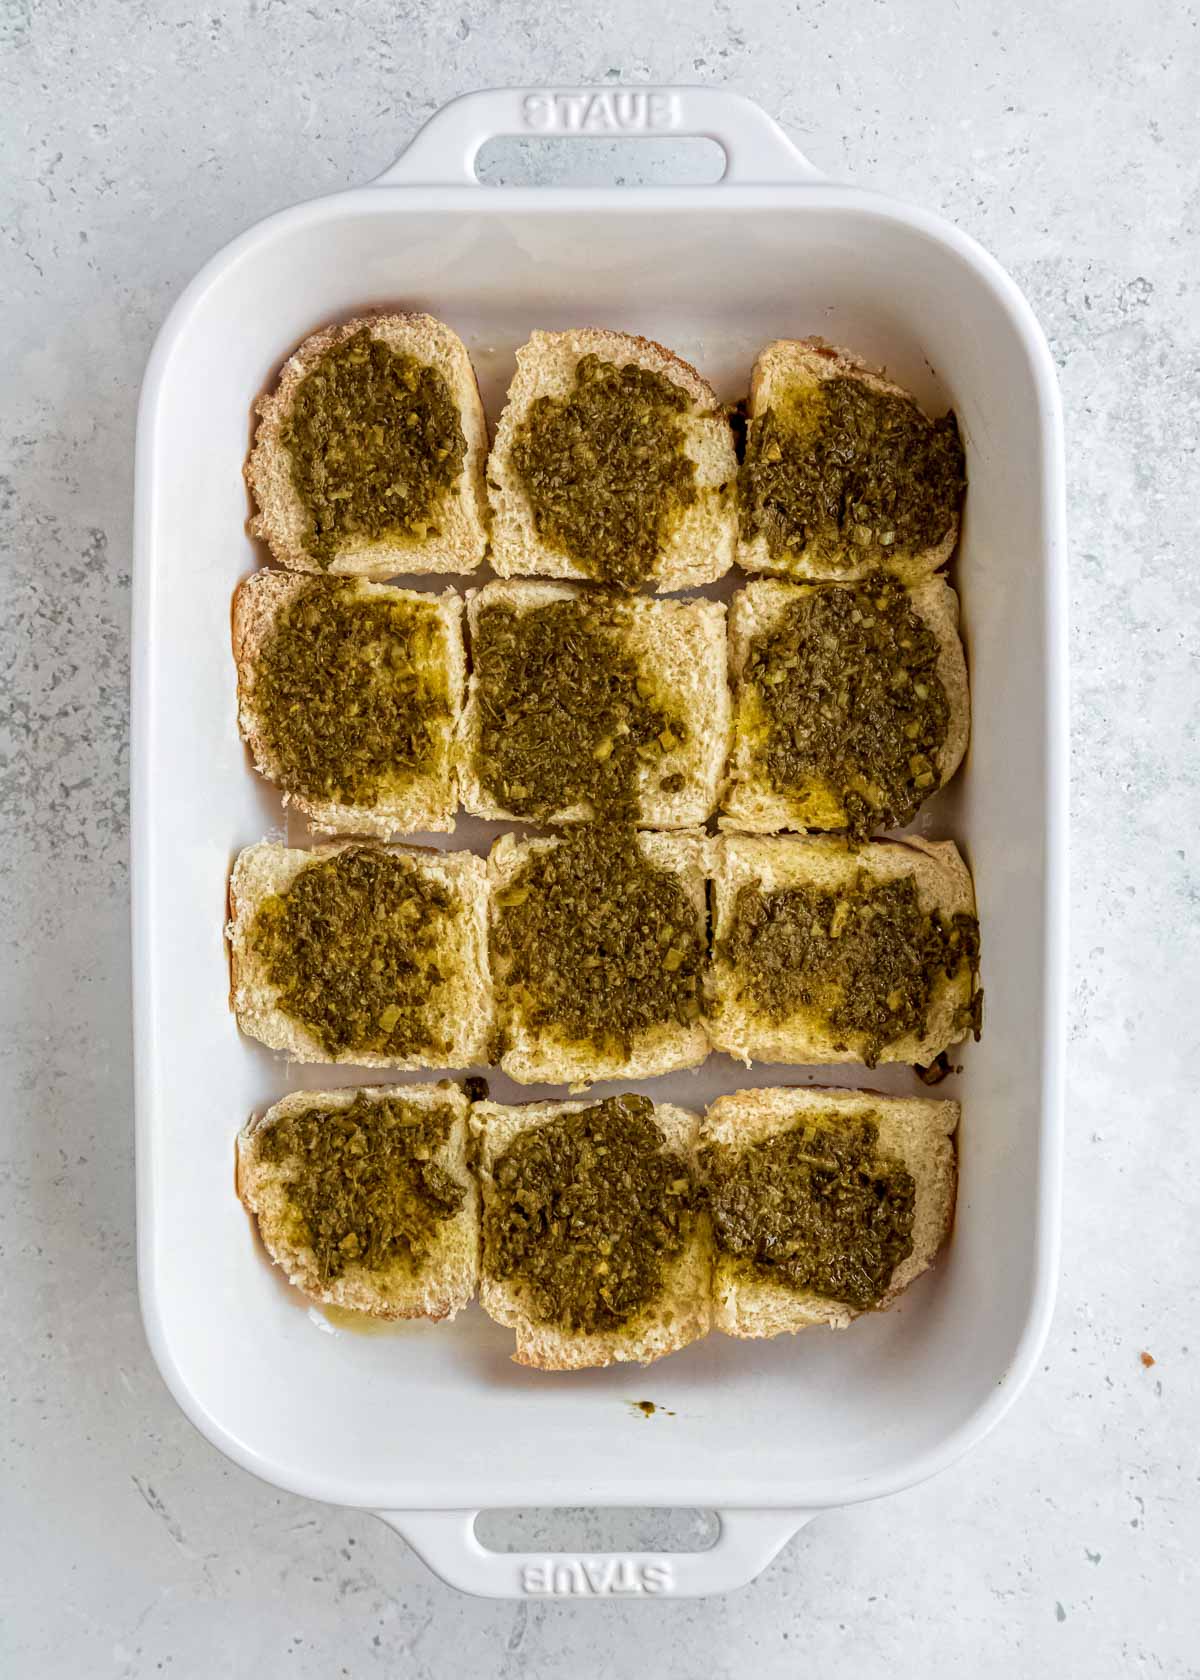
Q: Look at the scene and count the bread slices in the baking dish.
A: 12